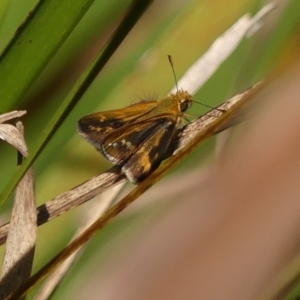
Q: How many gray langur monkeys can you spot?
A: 0